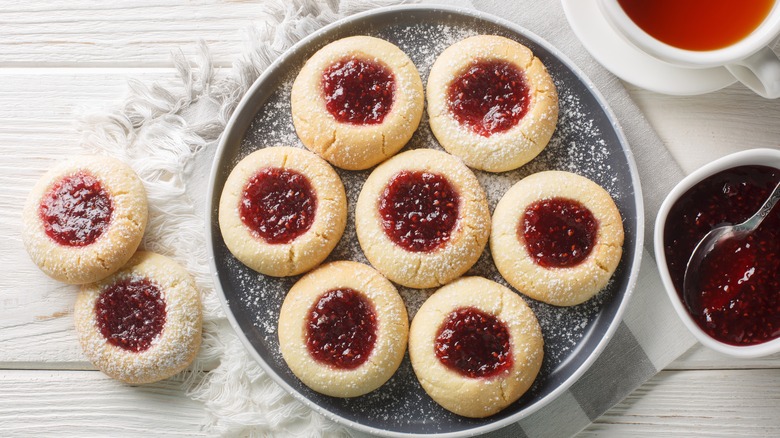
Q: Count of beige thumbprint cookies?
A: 9